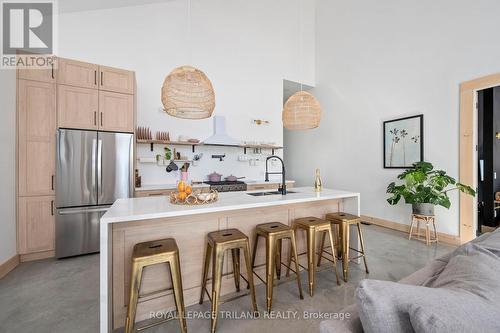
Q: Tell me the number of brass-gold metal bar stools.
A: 5